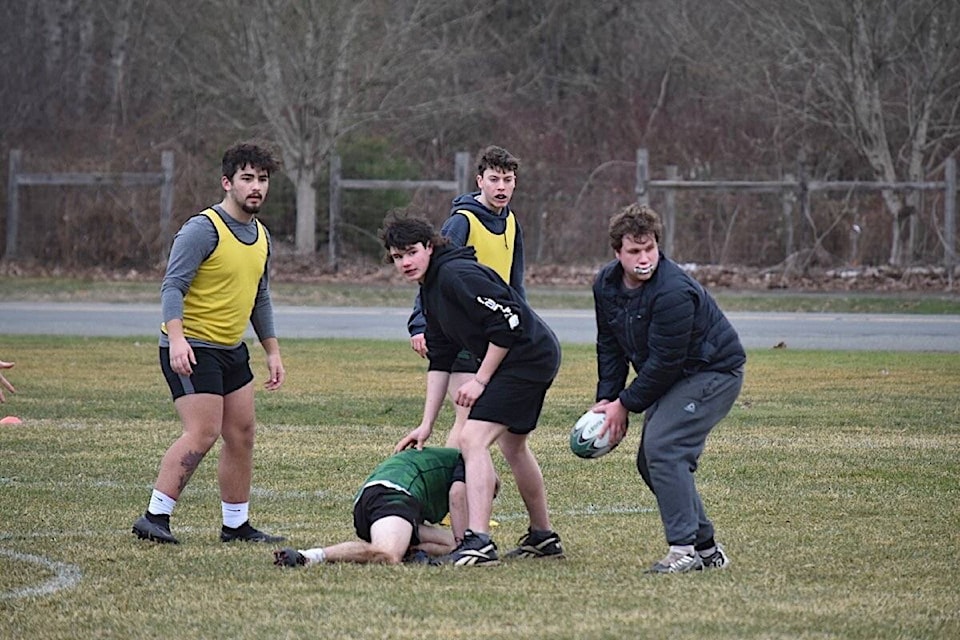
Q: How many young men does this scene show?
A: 5